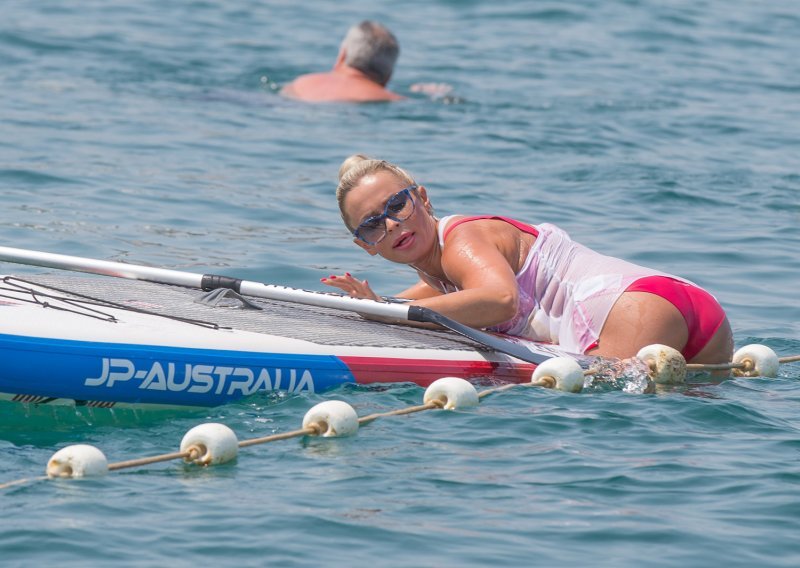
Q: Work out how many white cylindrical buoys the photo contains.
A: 7